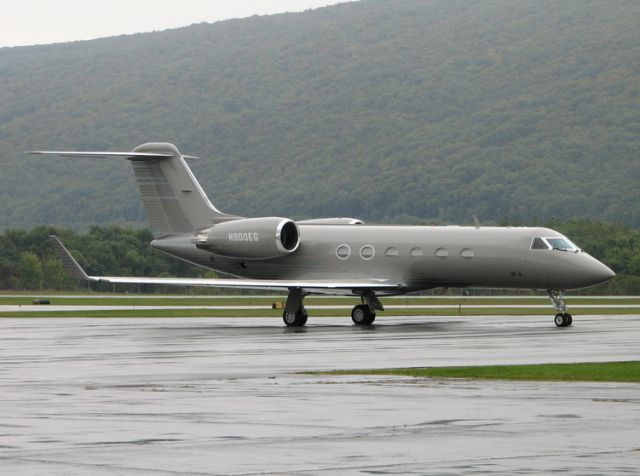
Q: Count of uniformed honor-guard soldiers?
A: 0